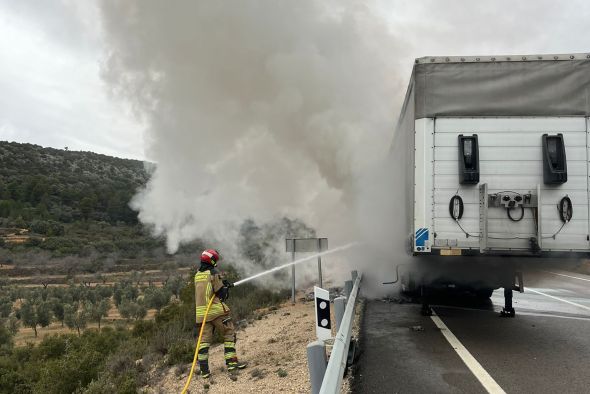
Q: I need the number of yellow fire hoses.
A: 1